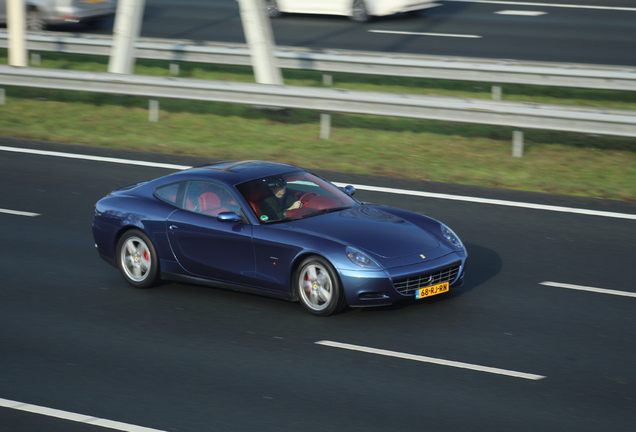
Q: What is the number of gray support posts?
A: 8